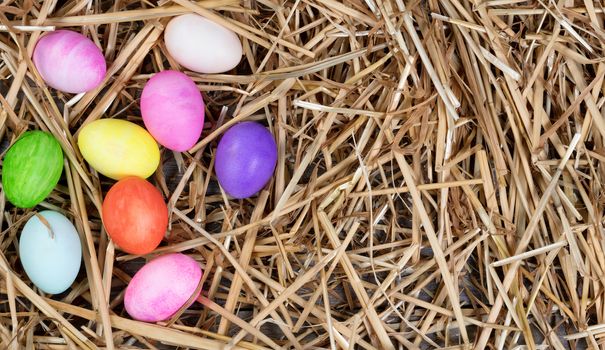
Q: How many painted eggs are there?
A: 9